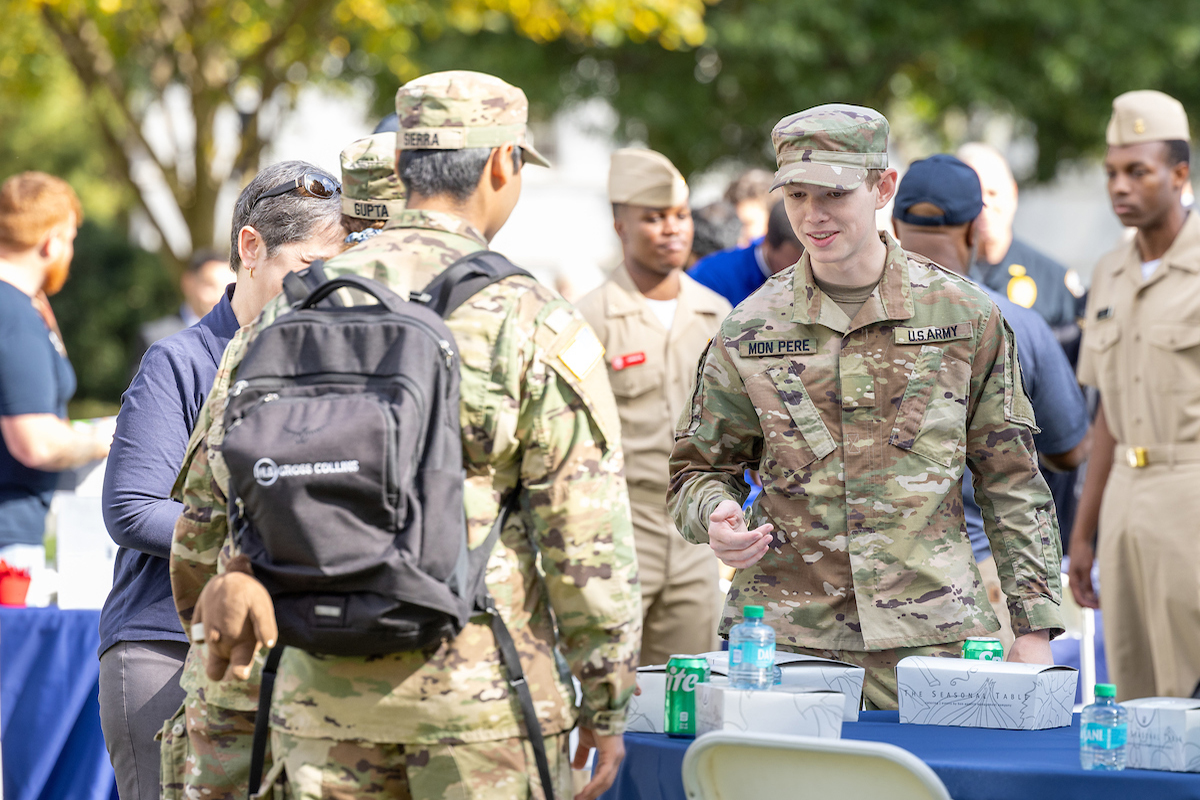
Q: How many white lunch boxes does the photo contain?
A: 5